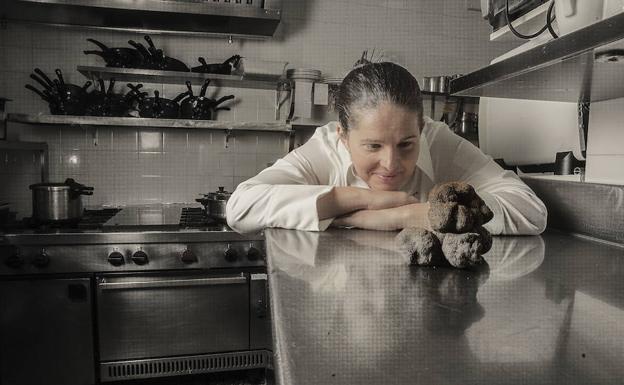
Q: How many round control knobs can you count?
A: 7